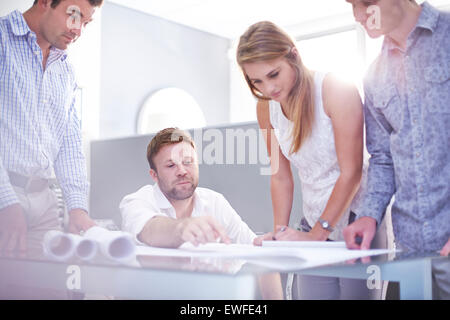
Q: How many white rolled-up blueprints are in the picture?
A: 3